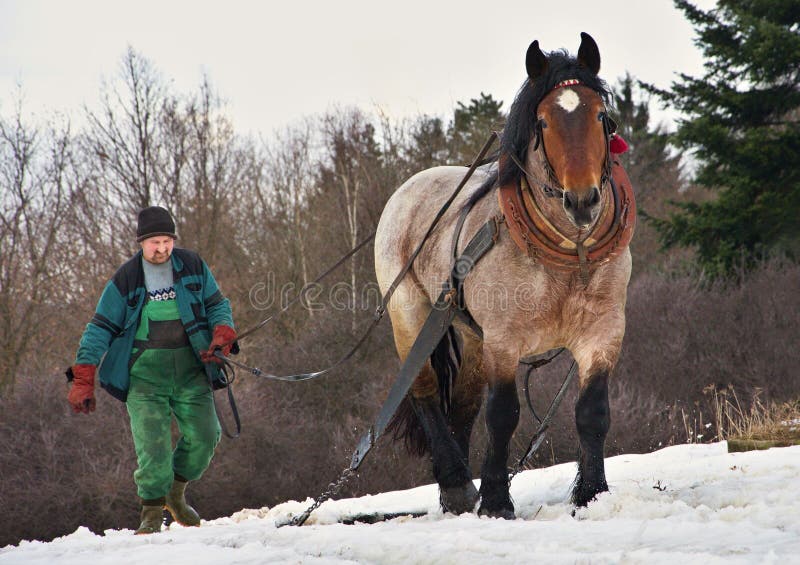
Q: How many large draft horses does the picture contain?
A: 1